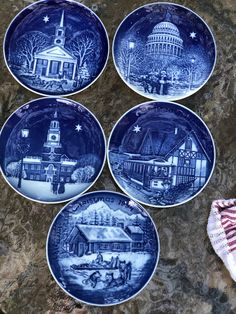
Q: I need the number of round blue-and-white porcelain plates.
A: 5